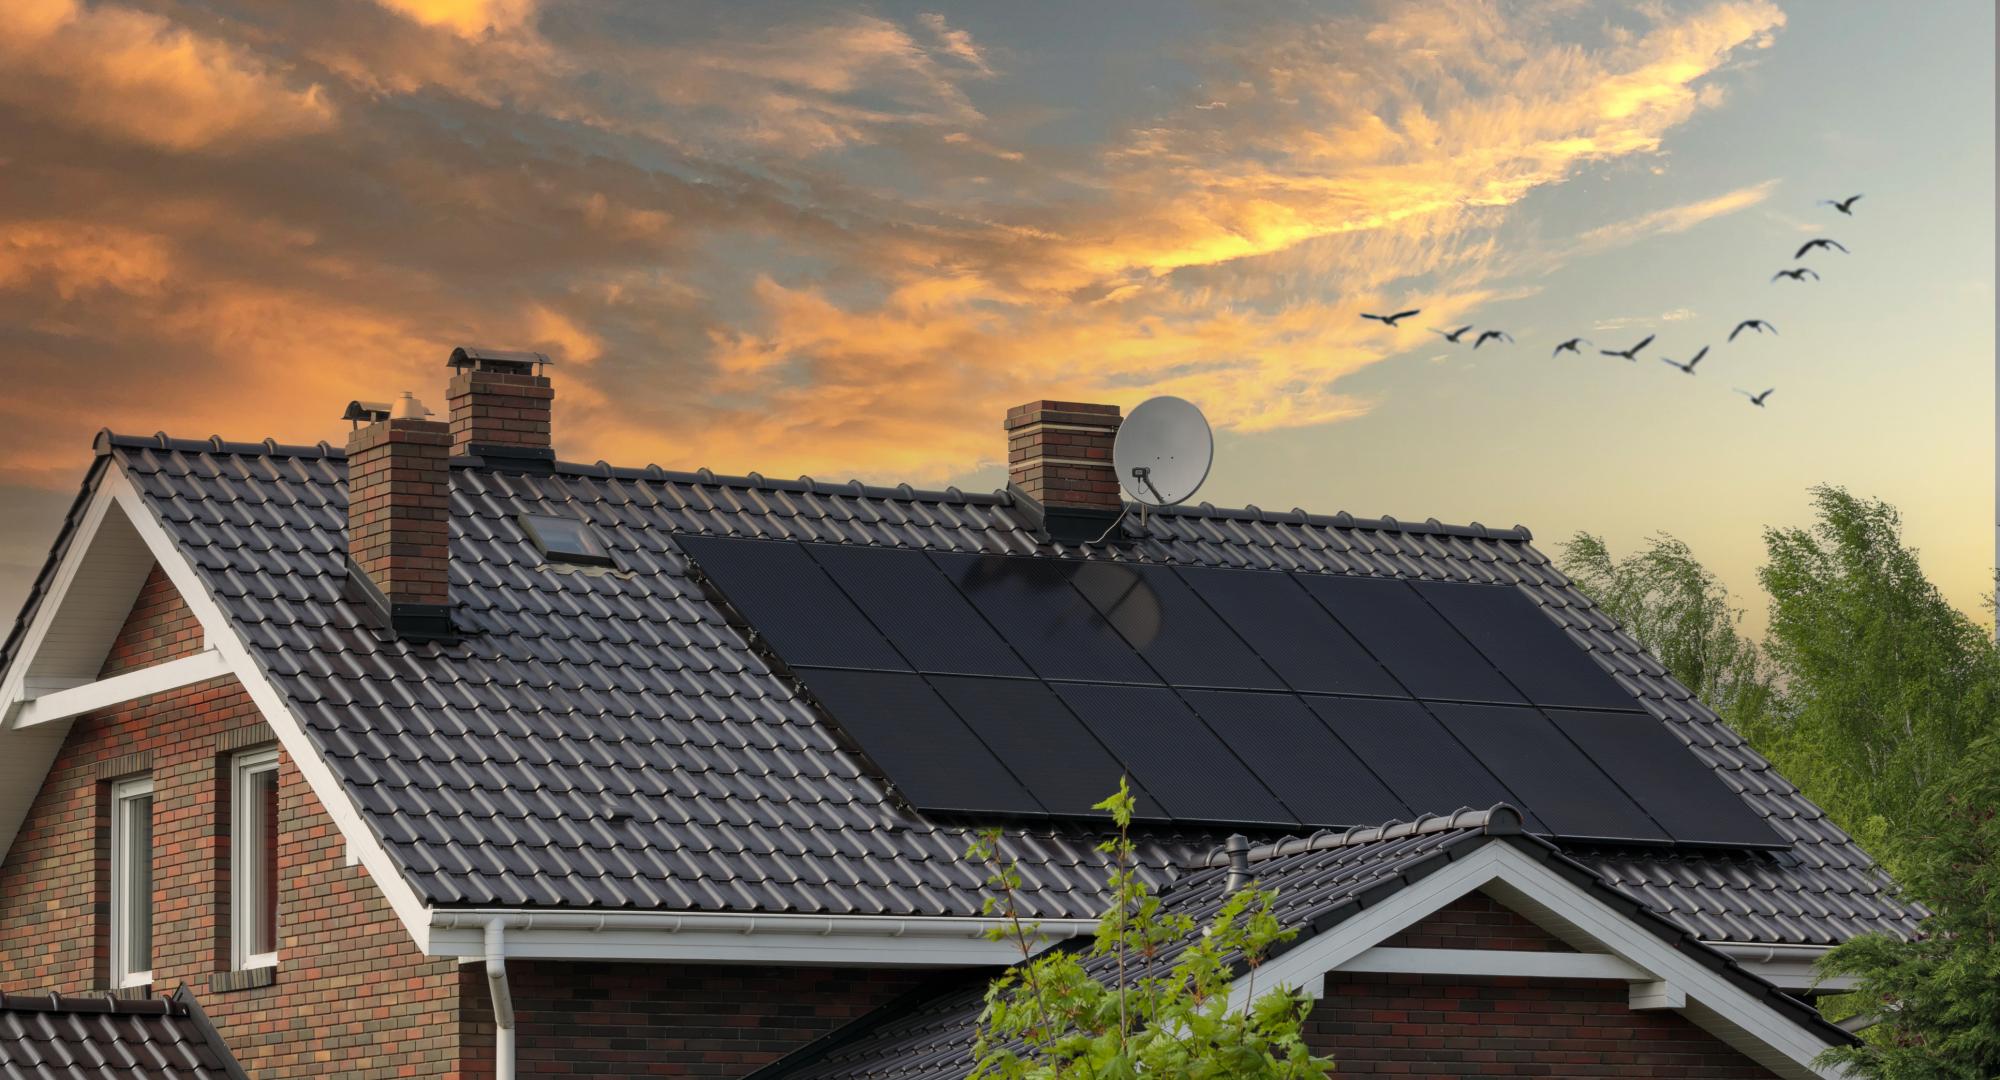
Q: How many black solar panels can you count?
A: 14